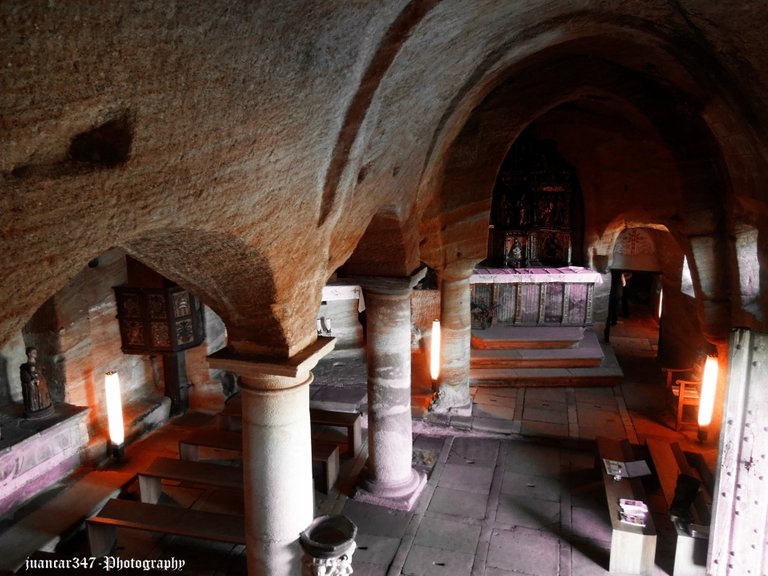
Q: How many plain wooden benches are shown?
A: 6